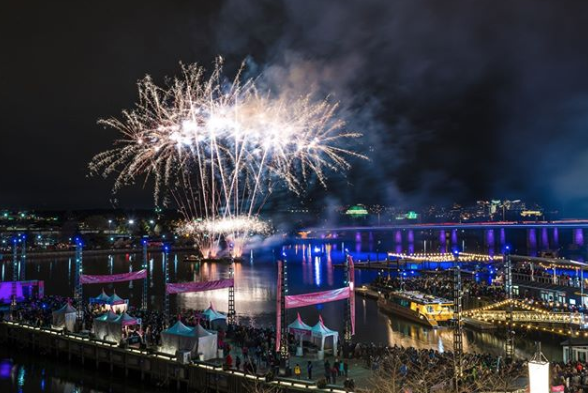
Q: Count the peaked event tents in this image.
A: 10